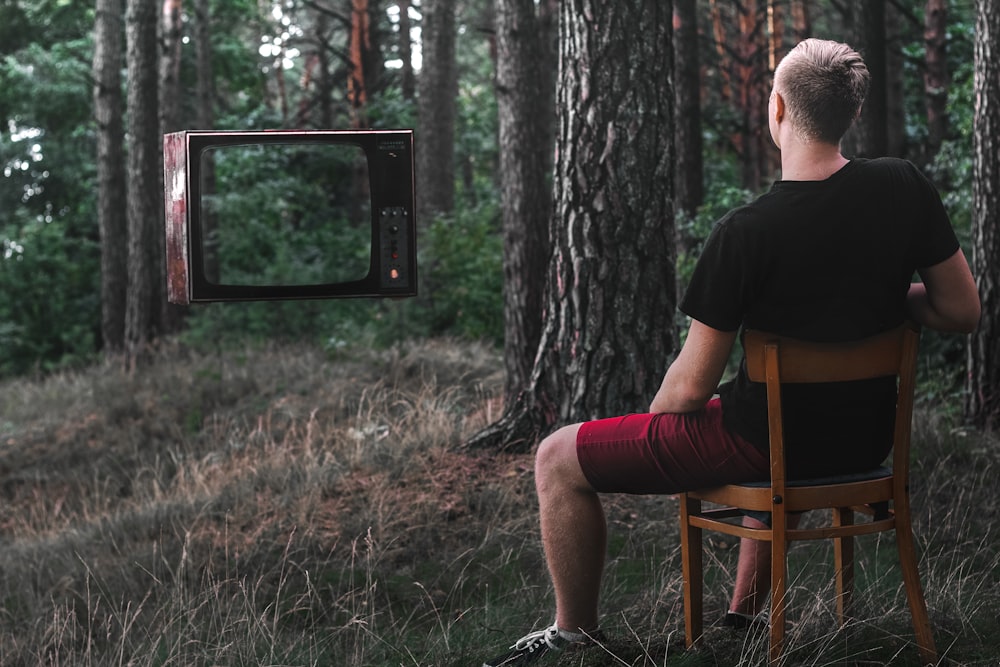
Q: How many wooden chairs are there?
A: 1